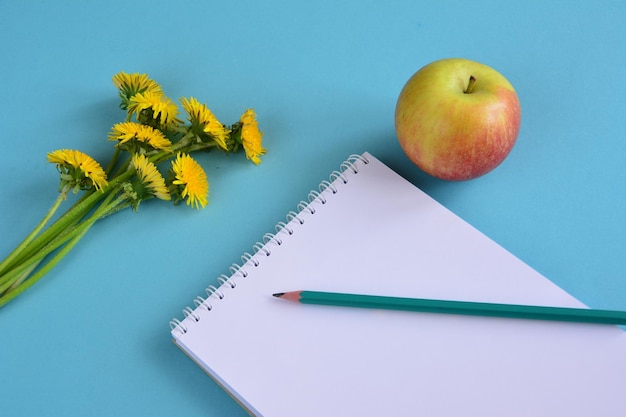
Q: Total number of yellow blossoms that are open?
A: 8